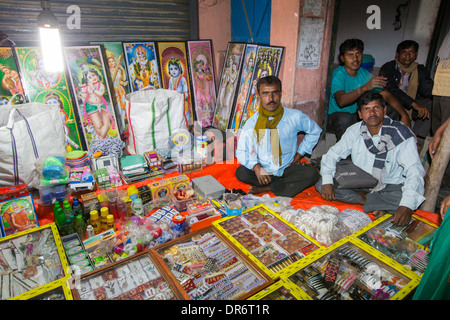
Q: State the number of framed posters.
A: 10